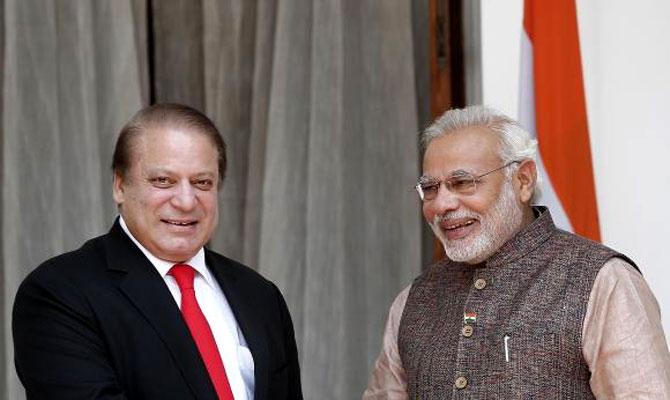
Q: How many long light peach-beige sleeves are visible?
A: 2